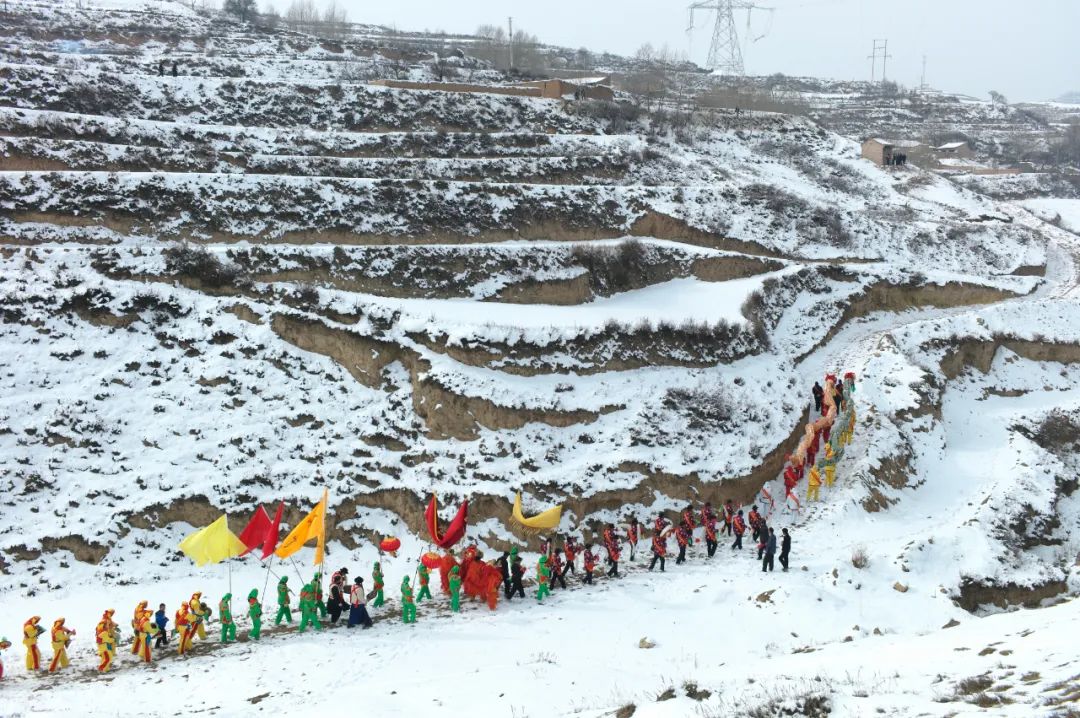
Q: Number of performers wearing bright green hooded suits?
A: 11